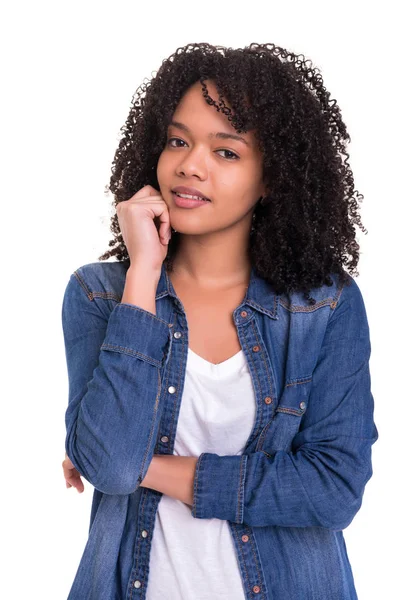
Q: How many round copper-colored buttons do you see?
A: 5